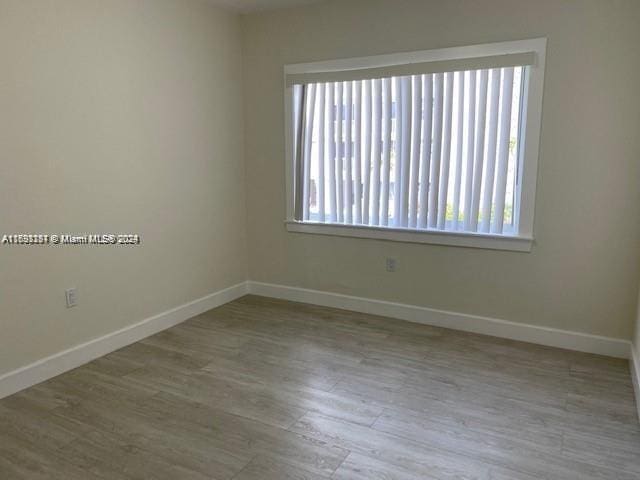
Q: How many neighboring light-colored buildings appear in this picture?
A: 1